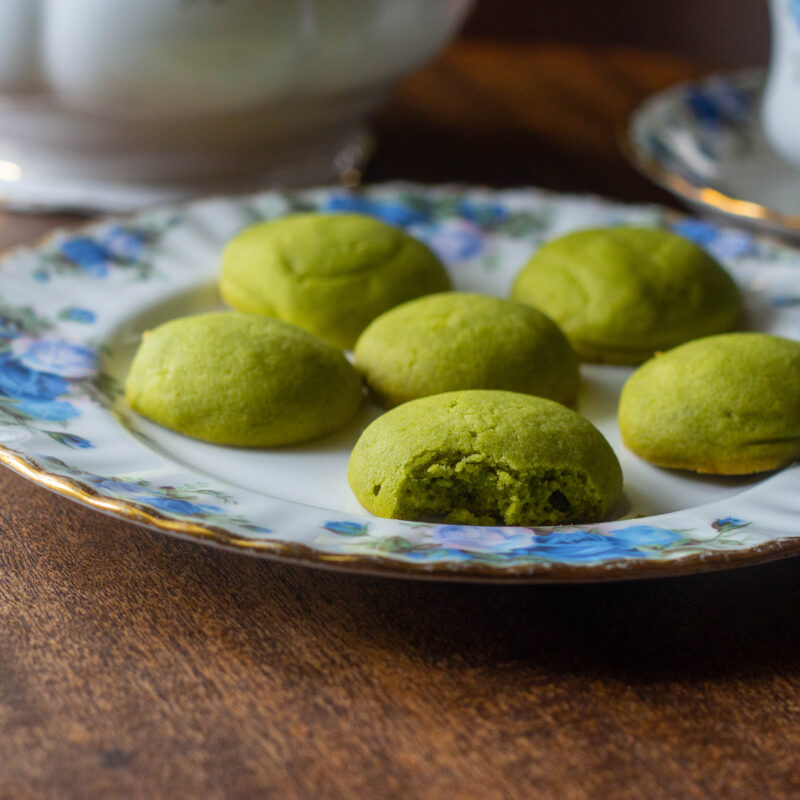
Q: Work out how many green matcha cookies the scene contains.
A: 6